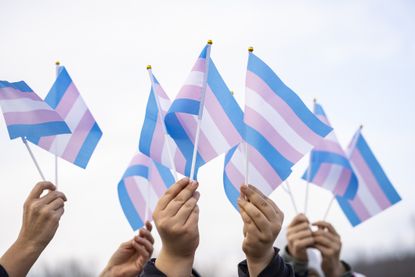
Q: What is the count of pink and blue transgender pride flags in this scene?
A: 9